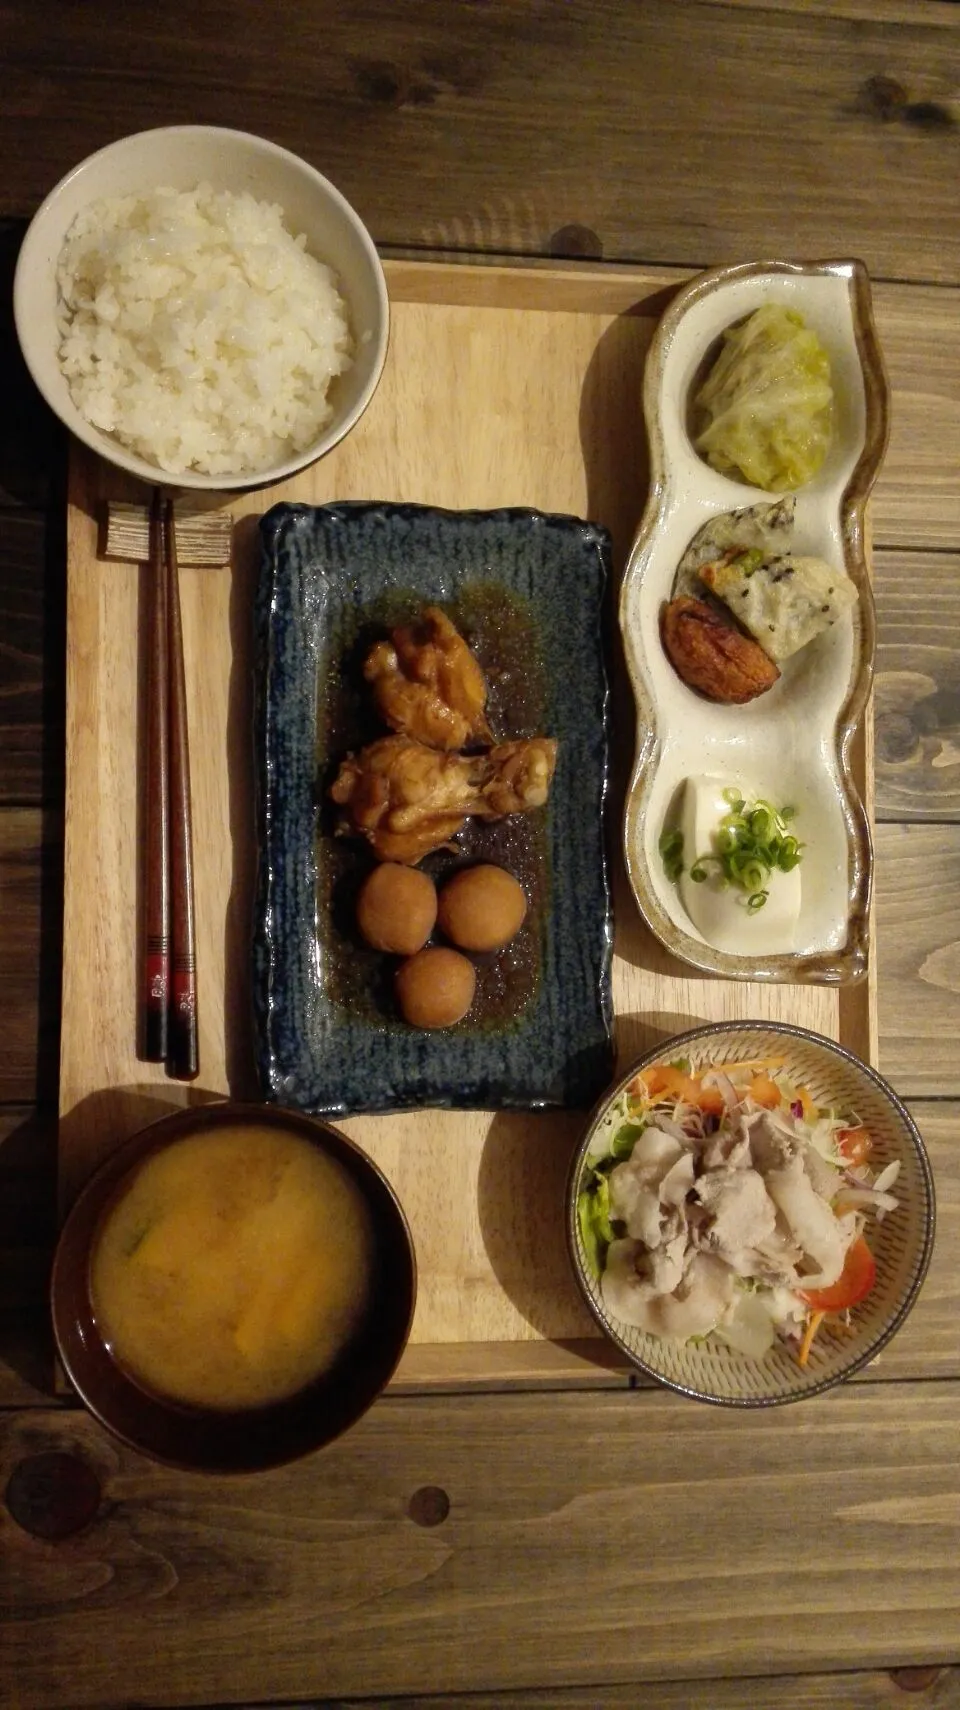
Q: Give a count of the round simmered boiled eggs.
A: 3